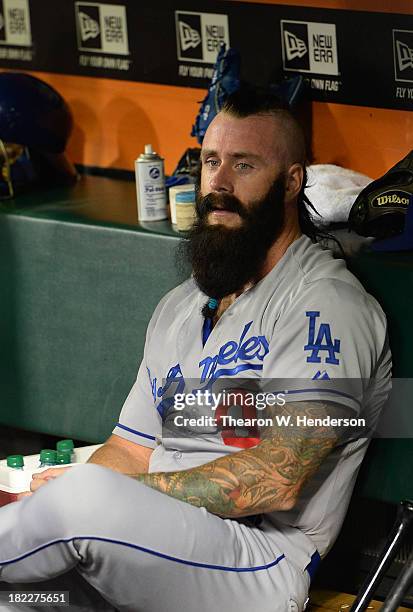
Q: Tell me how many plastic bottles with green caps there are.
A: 4